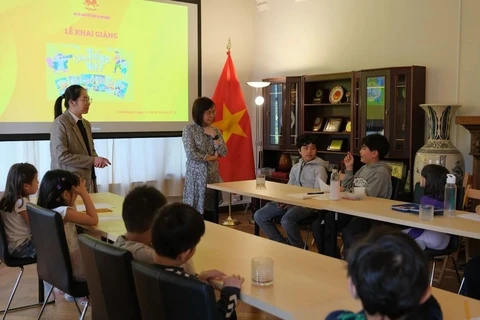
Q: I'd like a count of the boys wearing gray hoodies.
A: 2